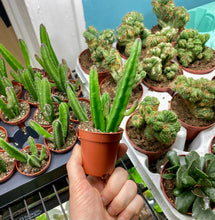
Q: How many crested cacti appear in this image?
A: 8